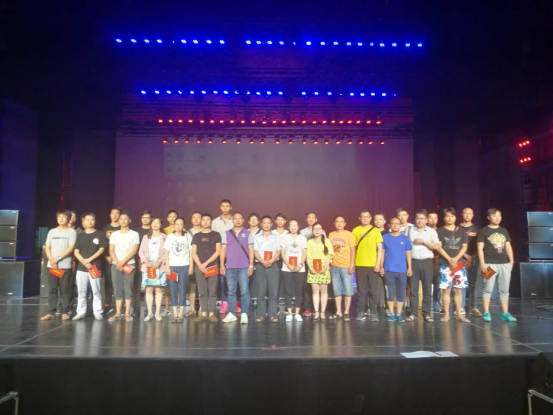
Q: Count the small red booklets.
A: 12